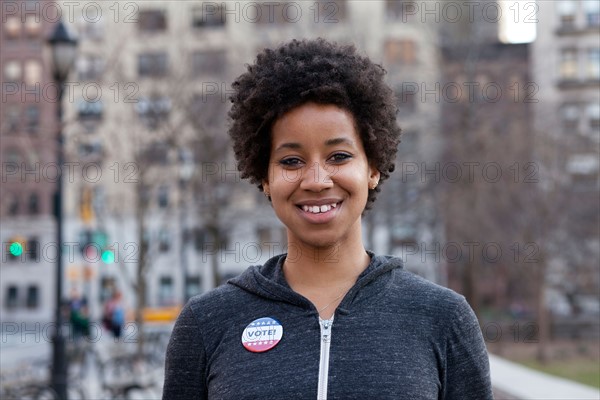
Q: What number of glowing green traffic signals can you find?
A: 2